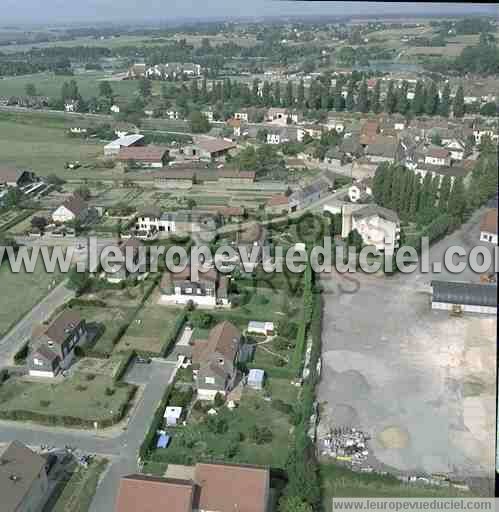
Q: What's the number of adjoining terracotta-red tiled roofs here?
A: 2